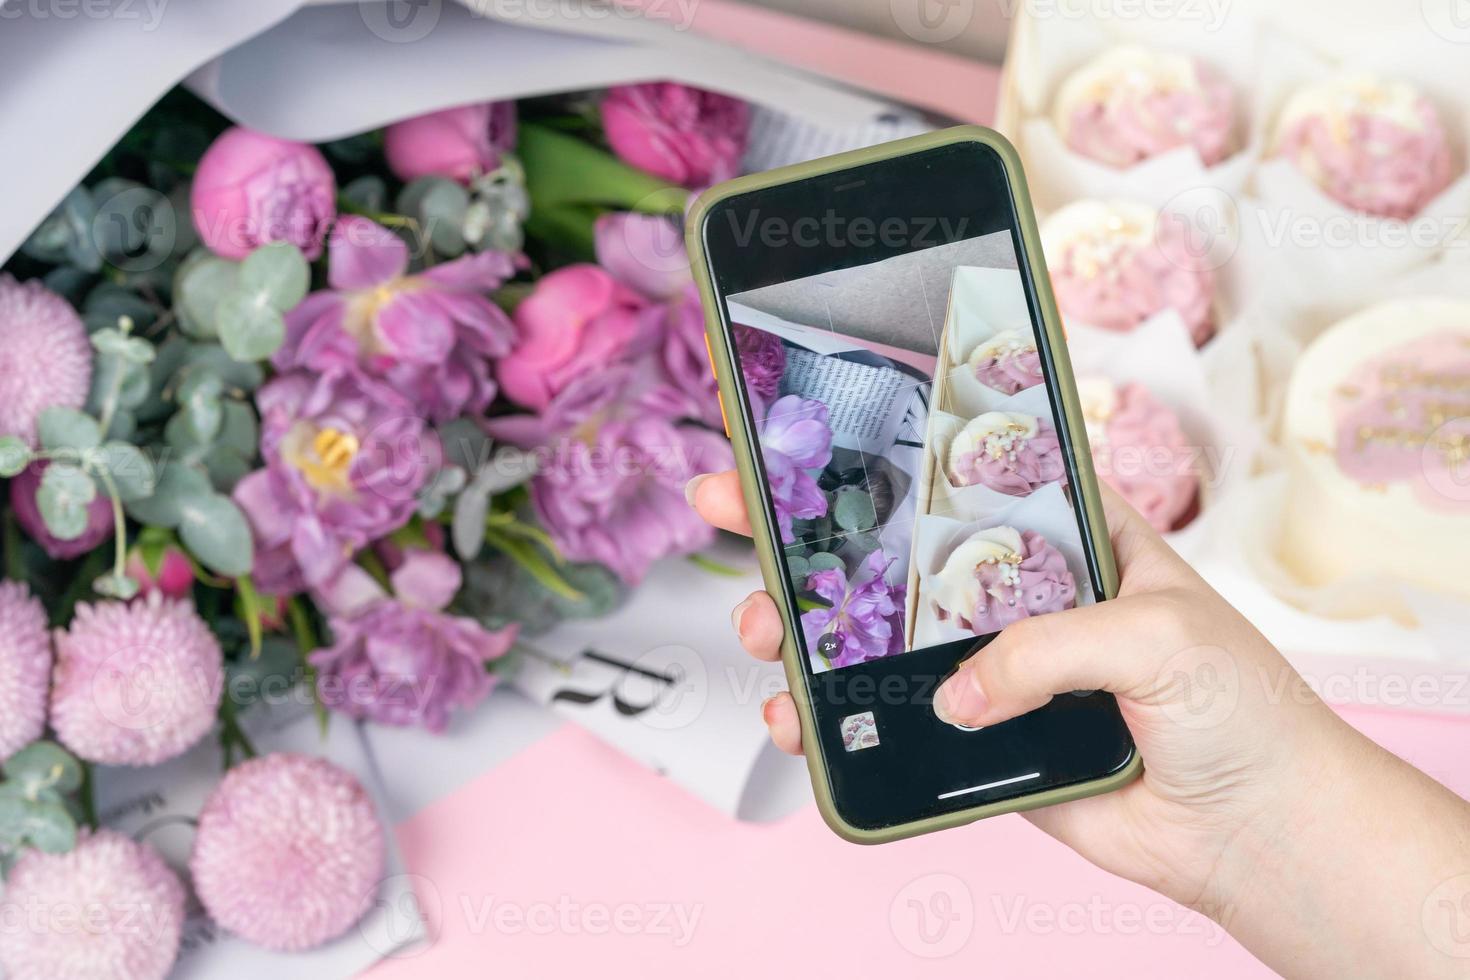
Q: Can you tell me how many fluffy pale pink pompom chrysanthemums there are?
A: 5